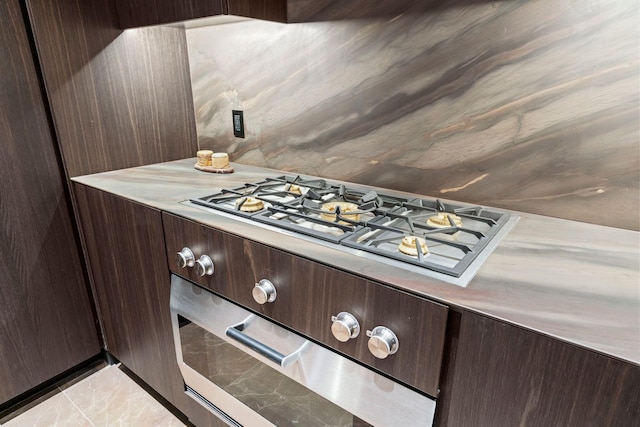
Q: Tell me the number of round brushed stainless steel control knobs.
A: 5